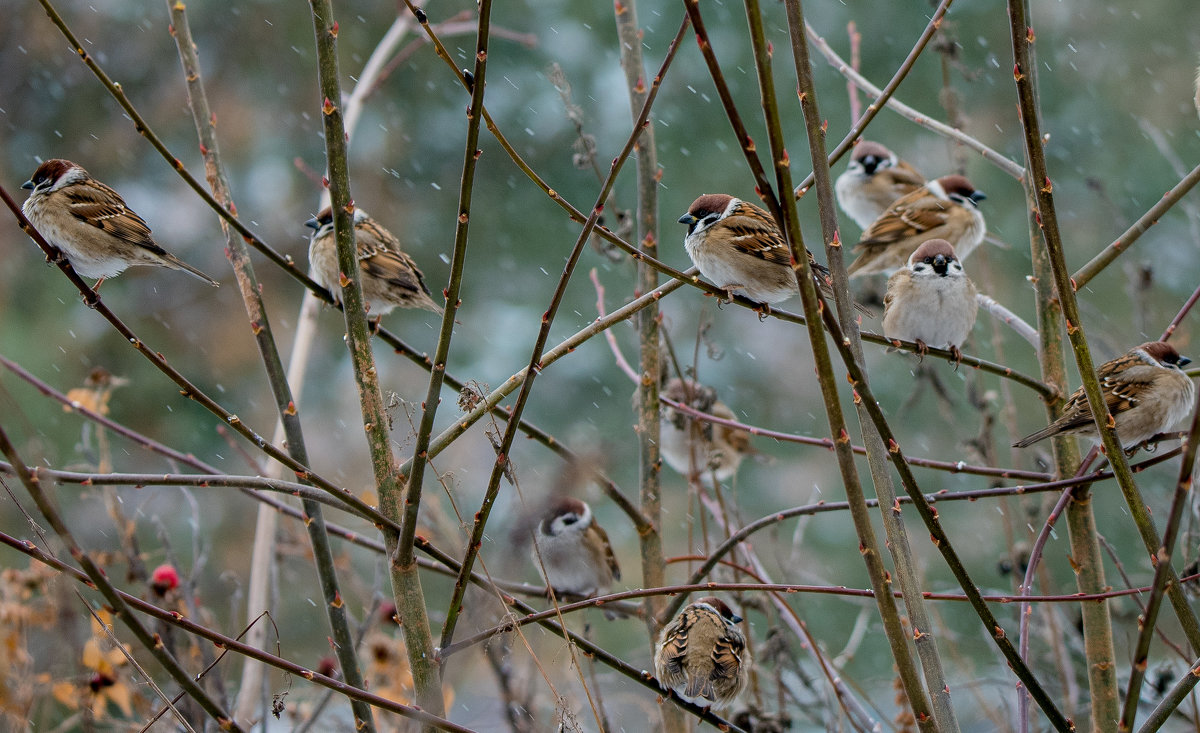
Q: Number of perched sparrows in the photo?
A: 10